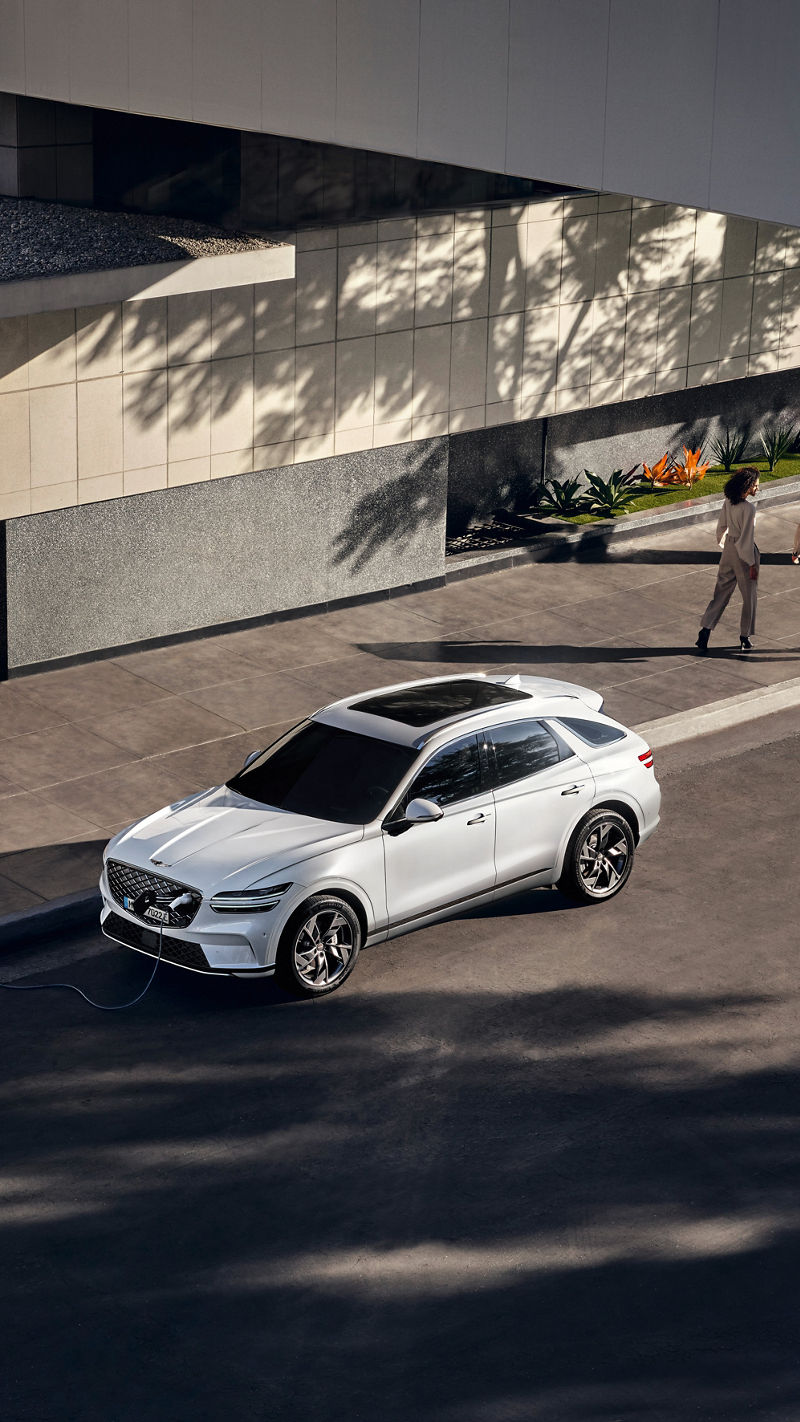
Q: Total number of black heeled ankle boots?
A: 2